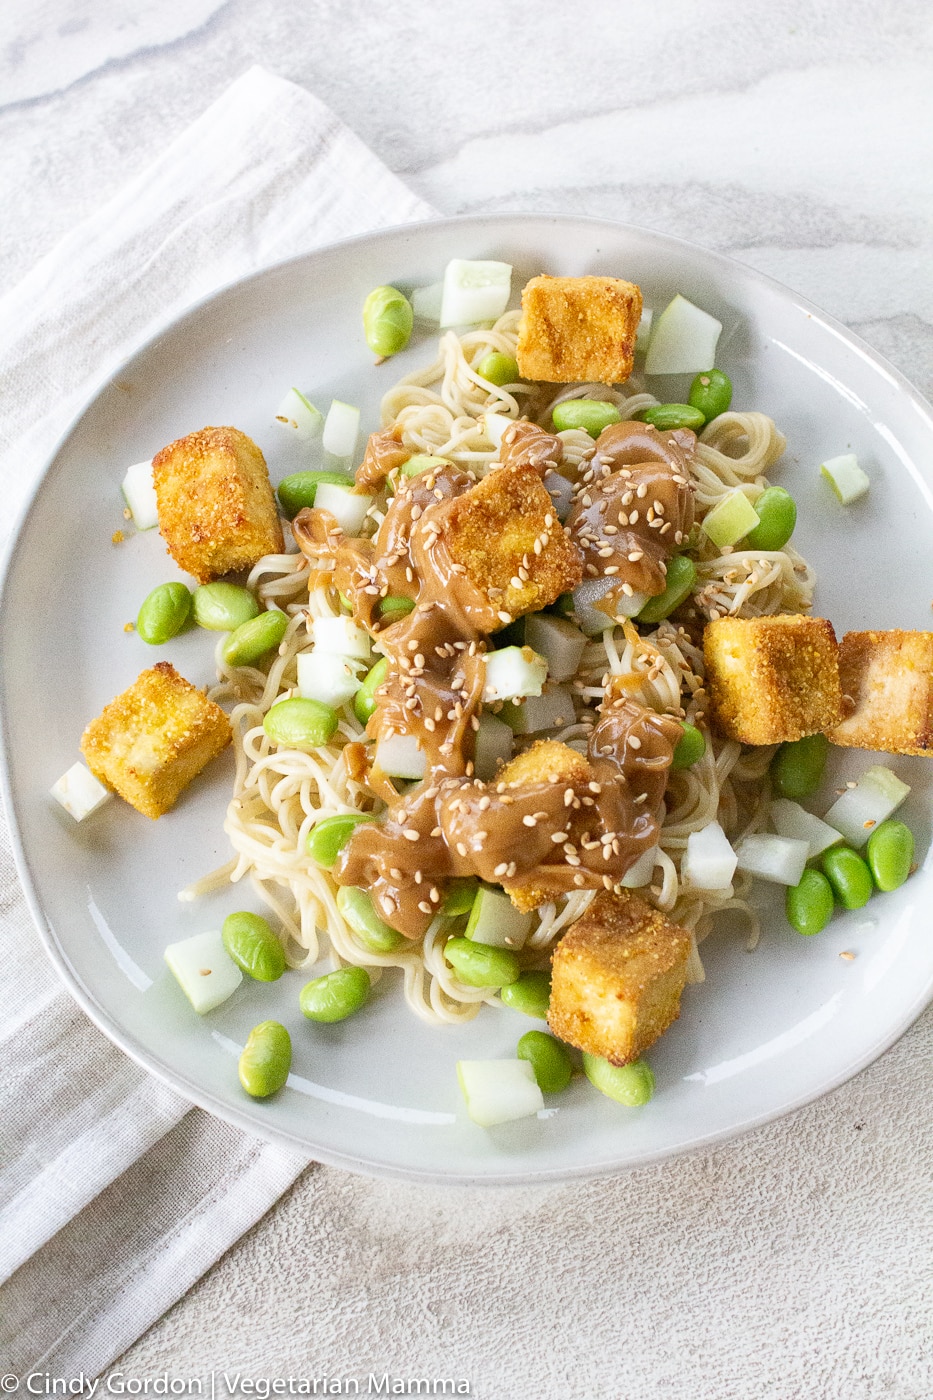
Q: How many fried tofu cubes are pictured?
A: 8